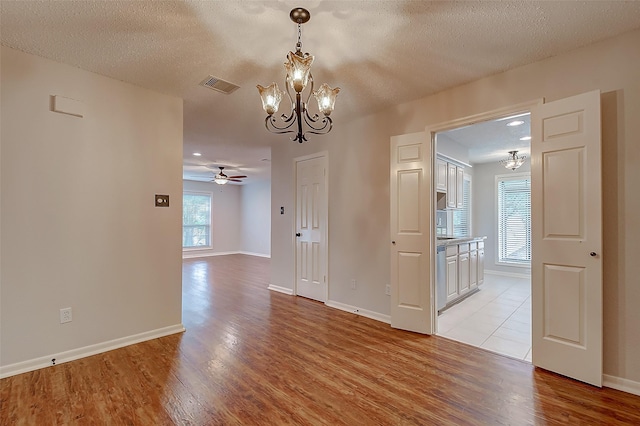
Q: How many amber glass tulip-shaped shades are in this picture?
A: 3